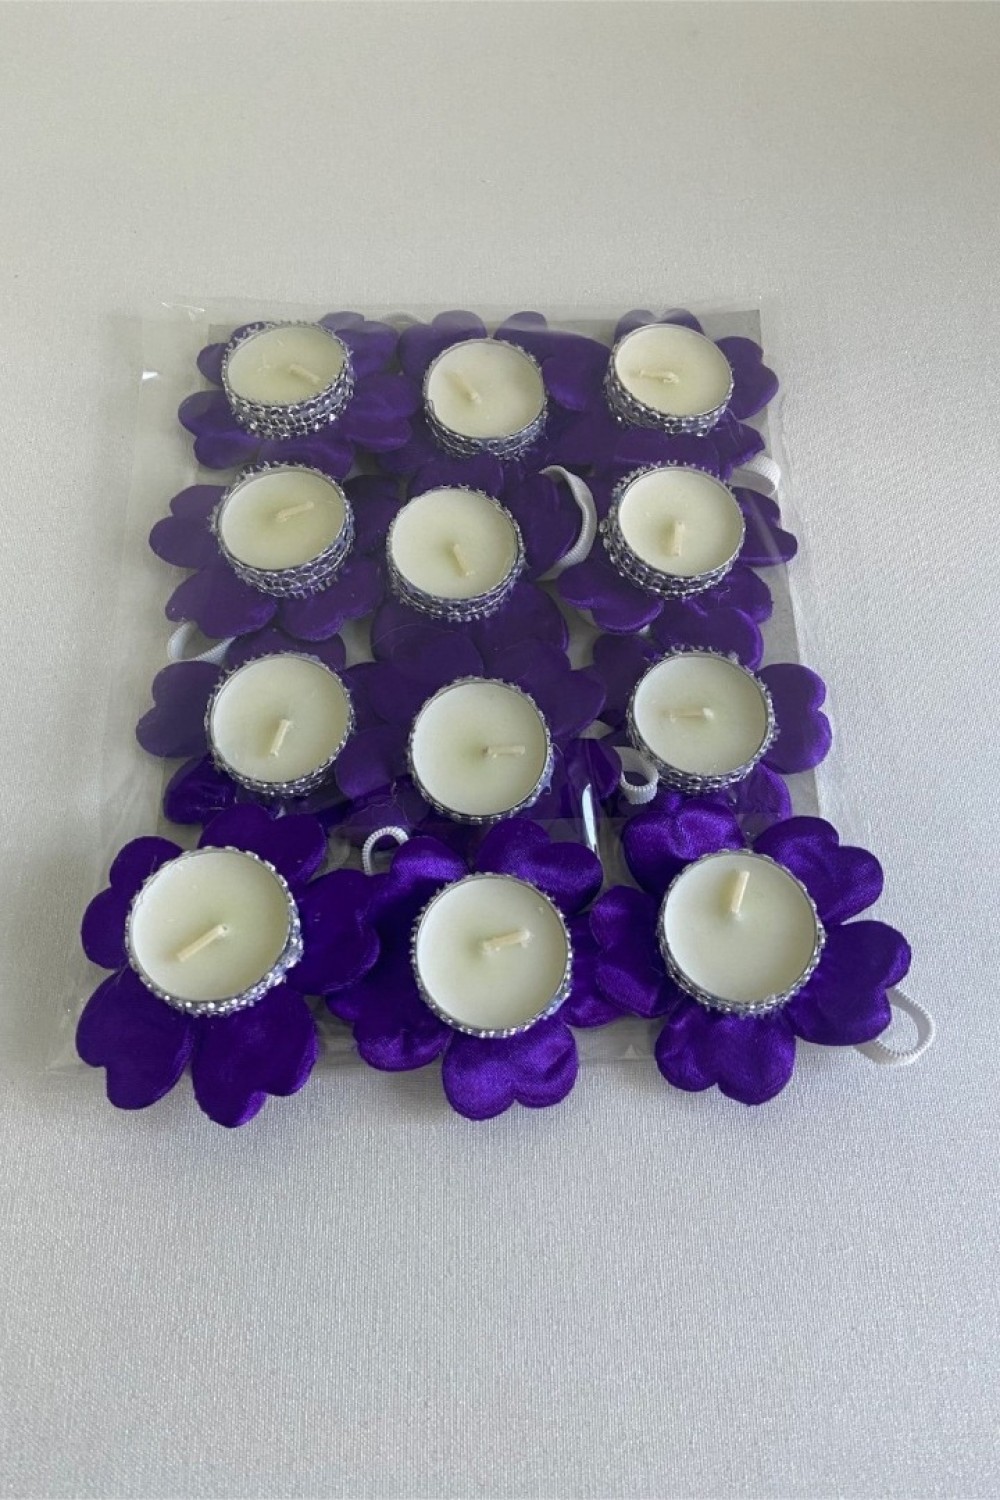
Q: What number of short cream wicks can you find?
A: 12